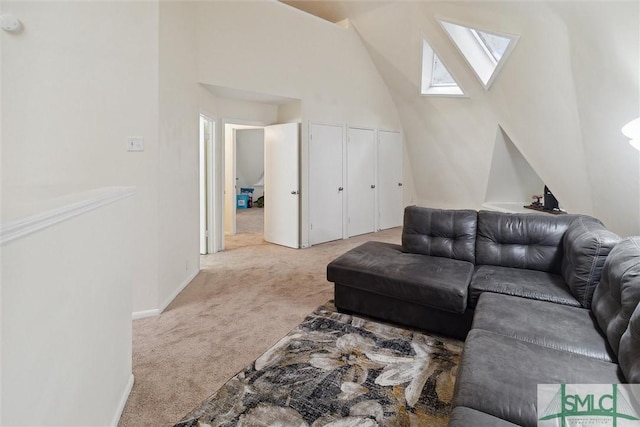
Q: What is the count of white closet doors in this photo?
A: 3